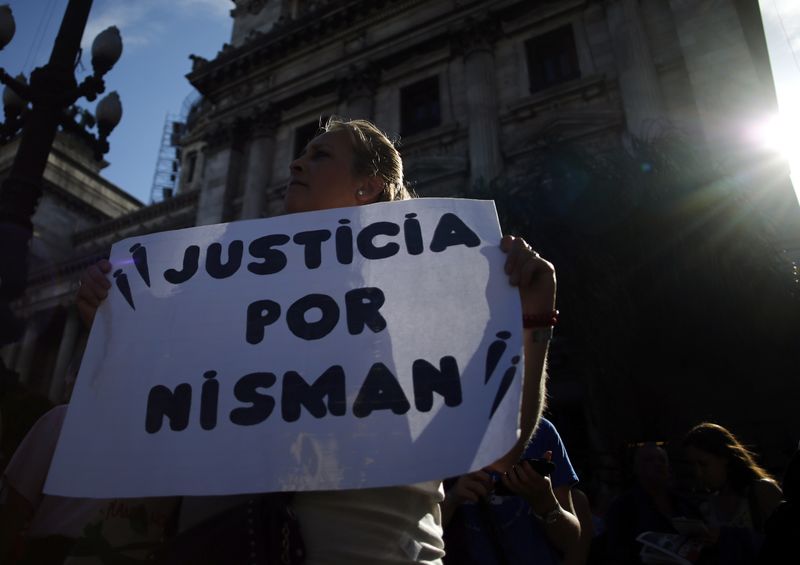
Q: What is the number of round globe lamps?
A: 4